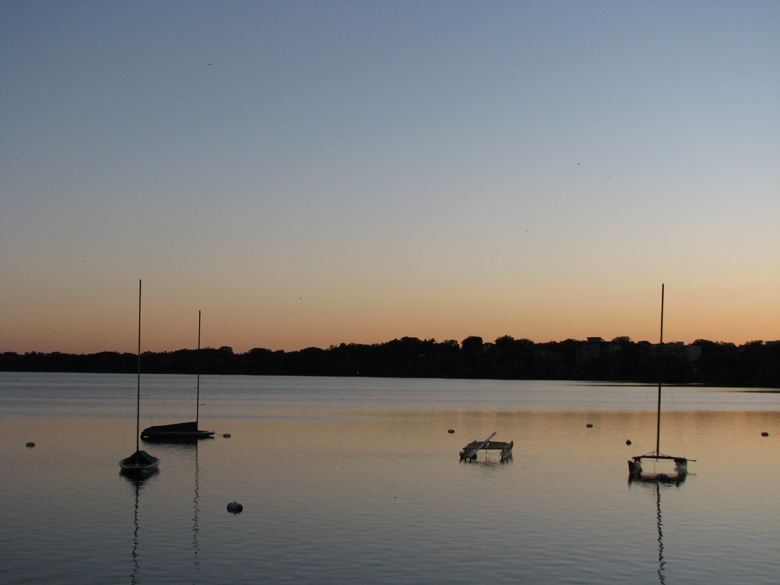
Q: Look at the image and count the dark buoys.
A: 7